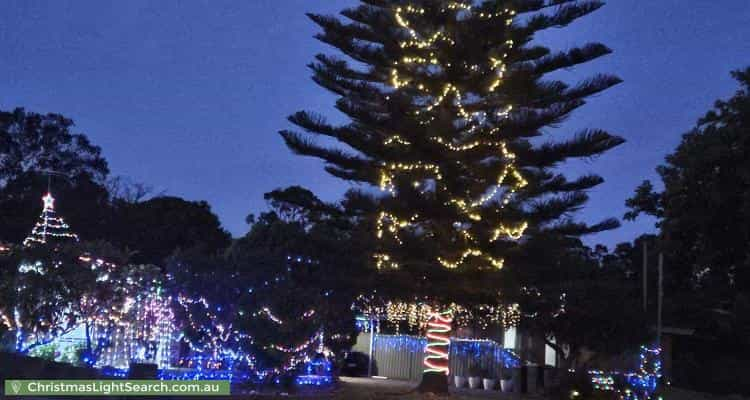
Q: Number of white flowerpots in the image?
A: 4